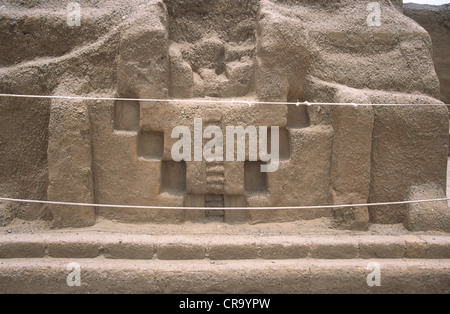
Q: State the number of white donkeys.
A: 0